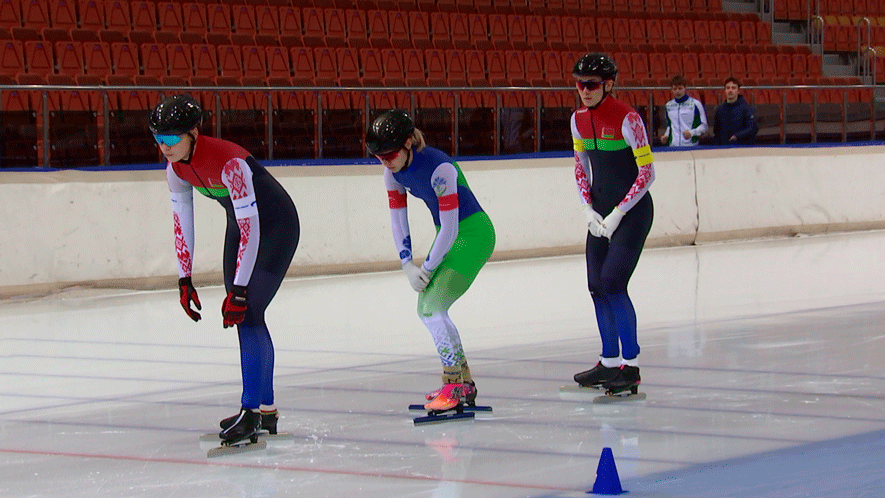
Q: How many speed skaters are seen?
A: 3